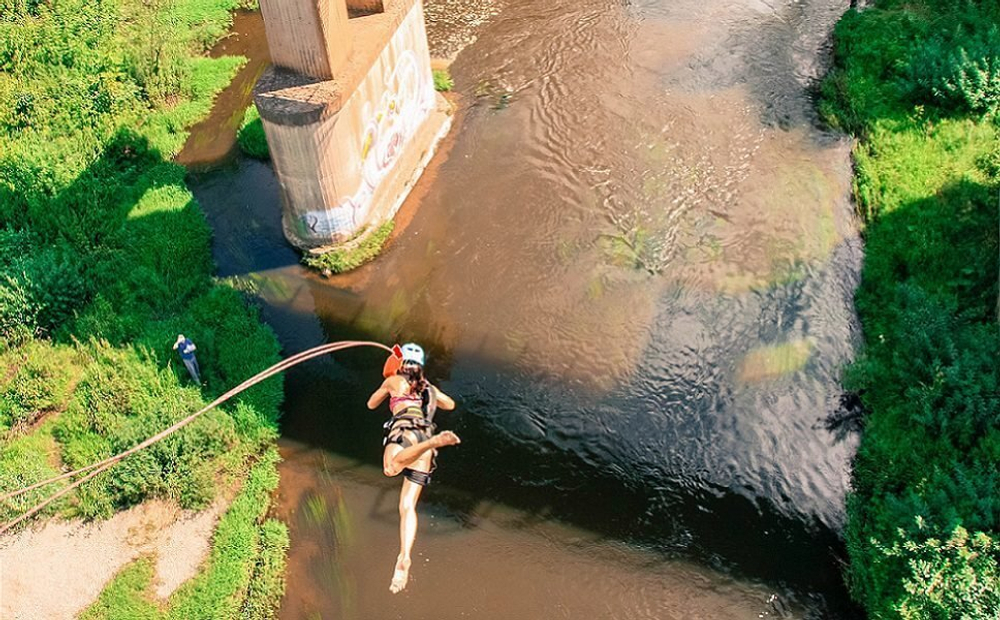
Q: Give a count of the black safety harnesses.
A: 1